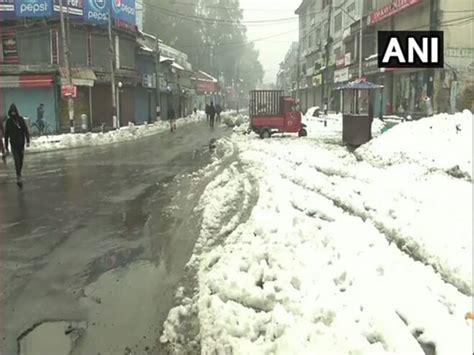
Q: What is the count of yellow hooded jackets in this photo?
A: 0